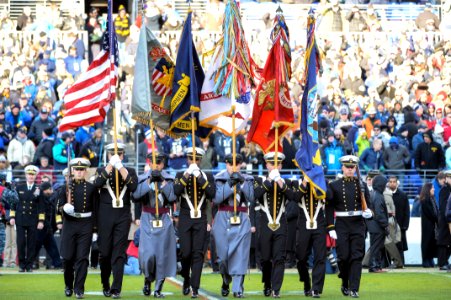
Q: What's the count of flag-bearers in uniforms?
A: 6